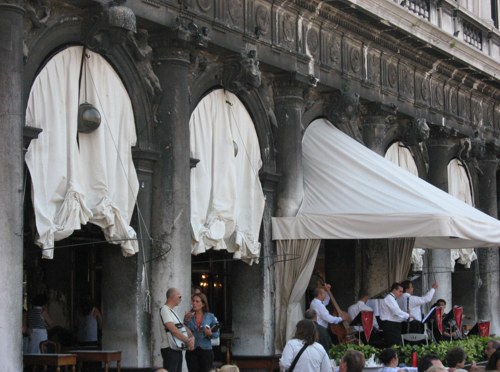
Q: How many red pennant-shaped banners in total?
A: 4